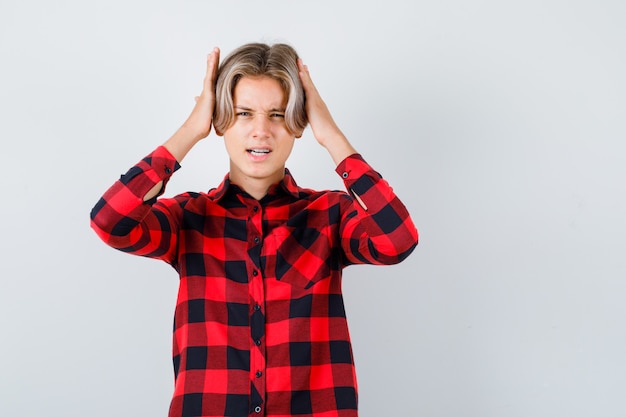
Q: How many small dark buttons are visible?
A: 9